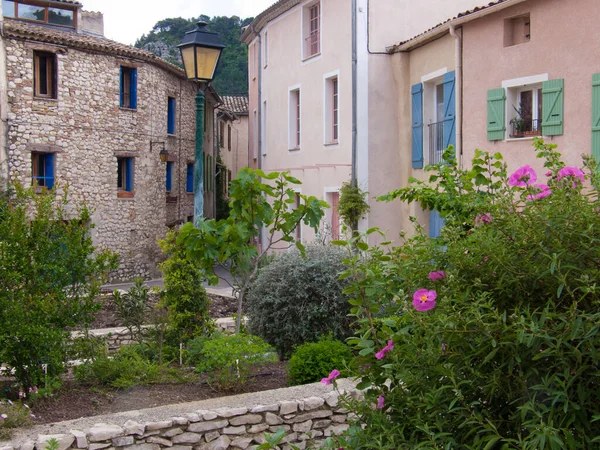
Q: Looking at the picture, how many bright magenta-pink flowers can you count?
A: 9